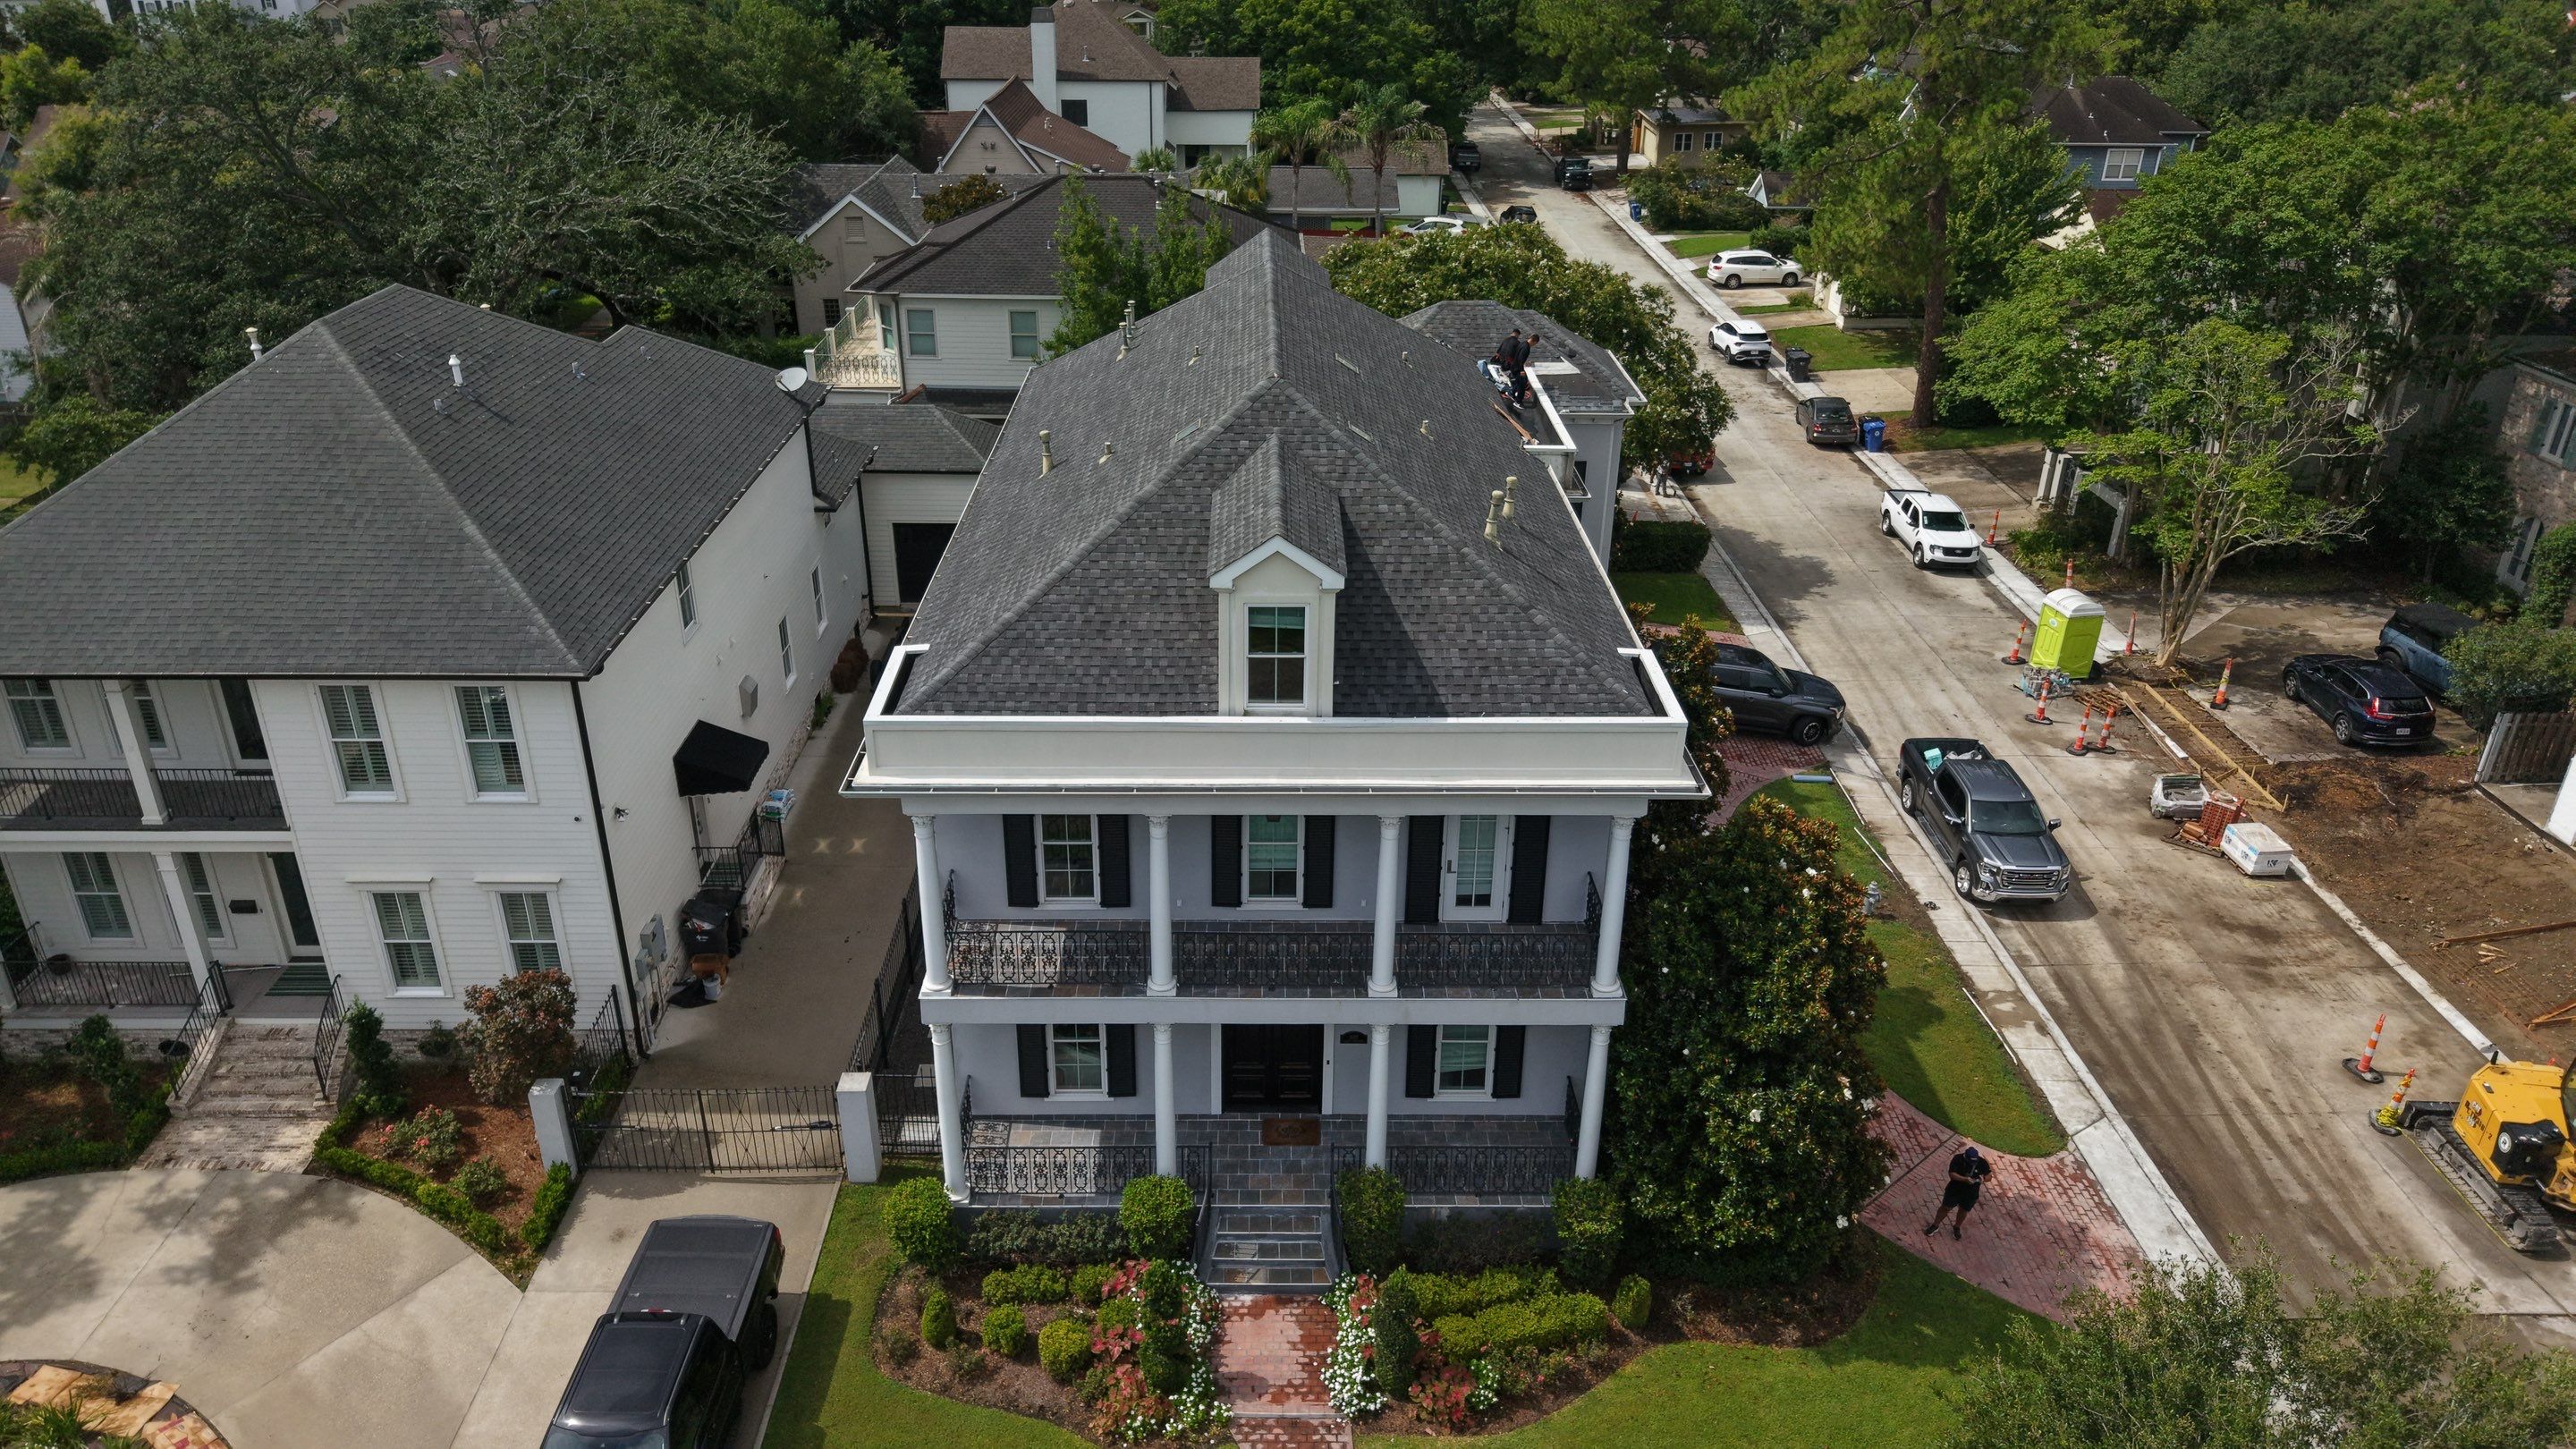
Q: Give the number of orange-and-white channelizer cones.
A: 10